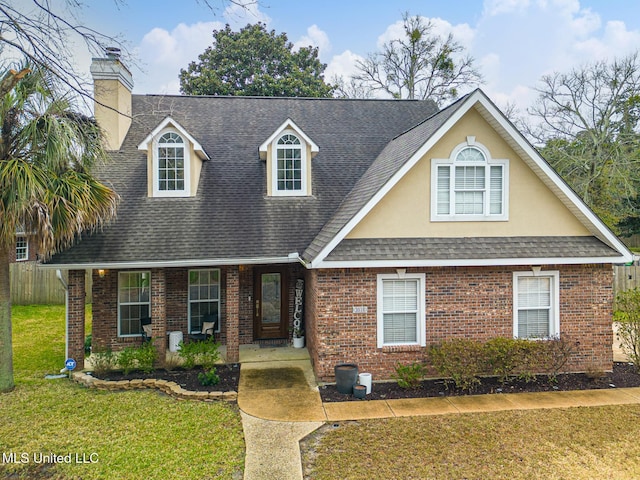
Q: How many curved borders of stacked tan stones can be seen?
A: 1